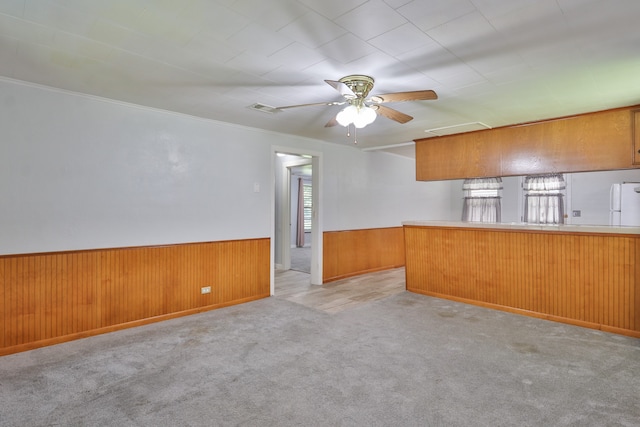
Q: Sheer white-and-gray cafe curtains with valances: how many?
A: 2